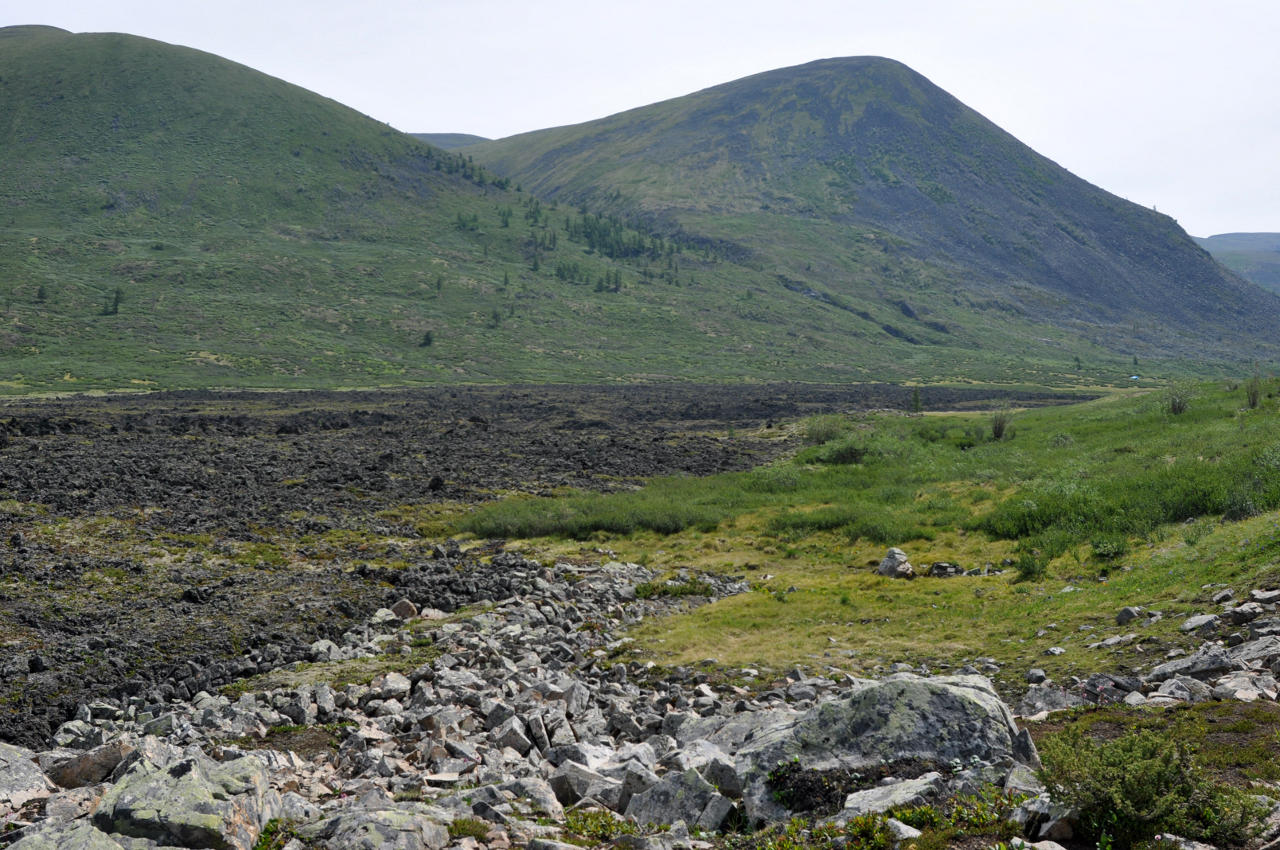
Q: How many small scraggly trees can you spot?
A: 3